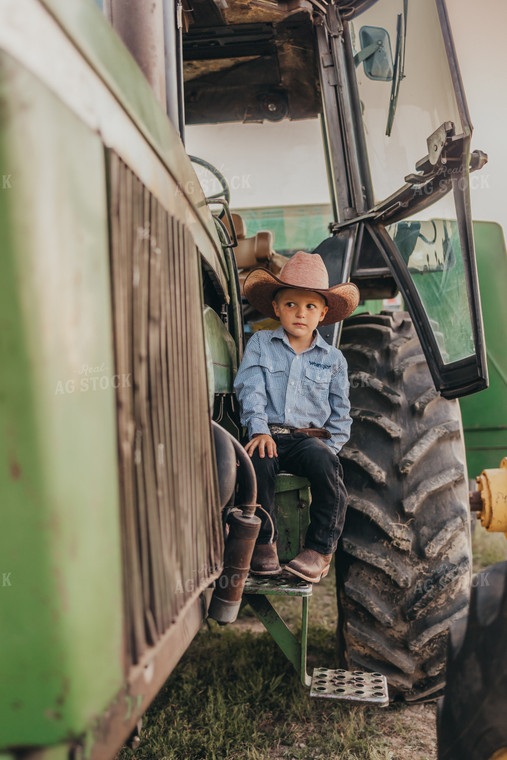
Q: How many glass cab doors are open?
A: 1